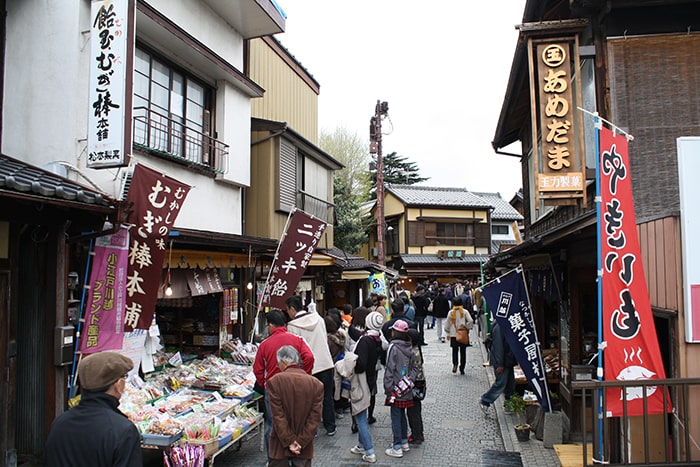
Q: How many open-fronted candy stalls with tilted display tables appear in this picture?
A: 1